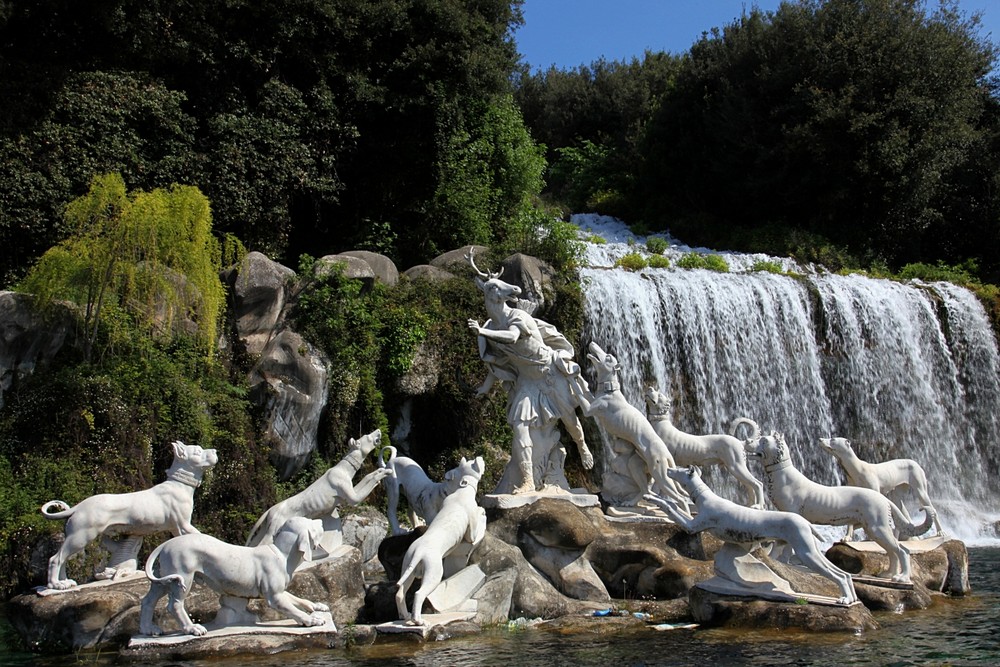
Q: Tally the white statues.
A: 11